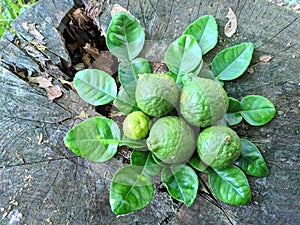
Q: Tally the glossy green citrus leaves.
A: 11